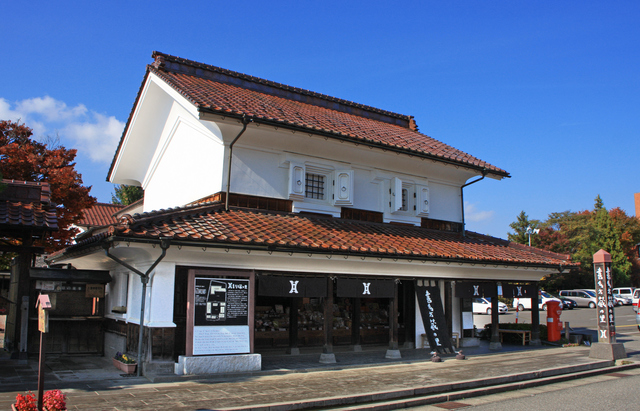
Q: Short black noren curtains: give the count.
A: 4